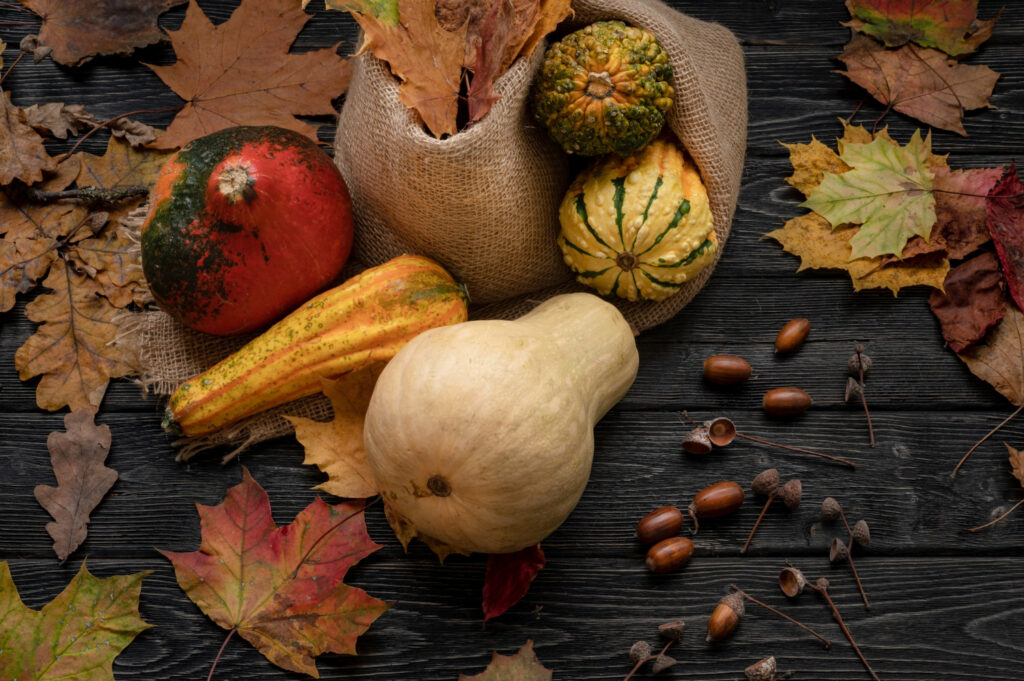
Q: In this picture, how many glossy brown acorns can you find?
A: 7